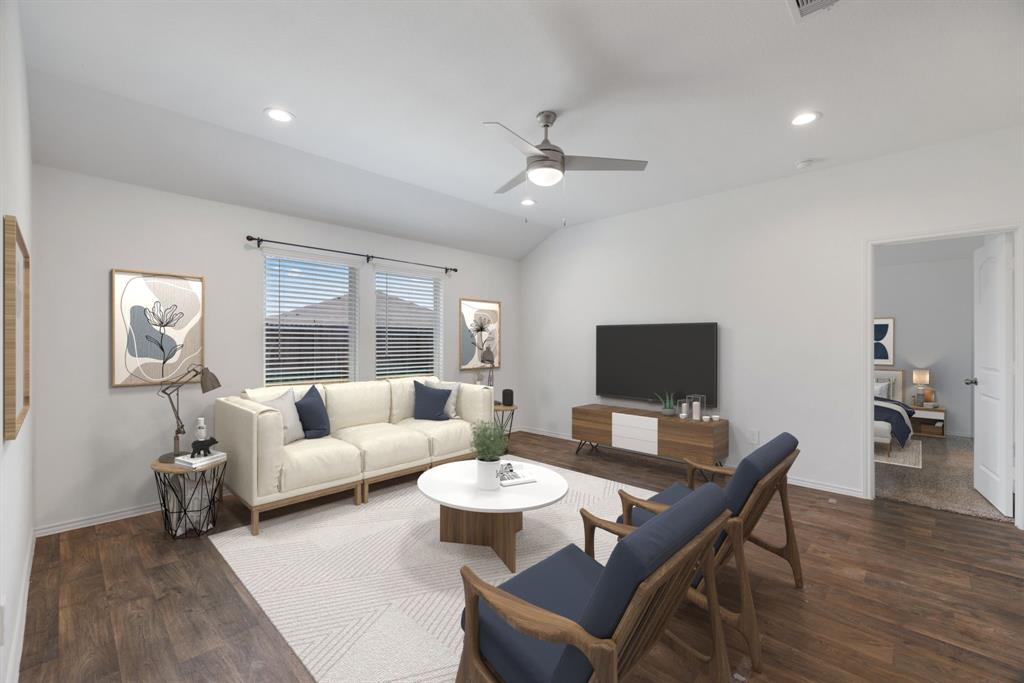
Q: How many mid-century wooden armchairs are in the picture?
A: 2